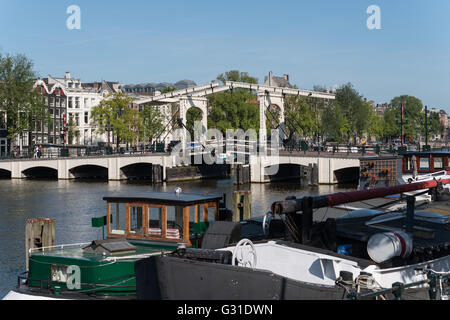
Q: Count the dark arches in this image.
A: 6